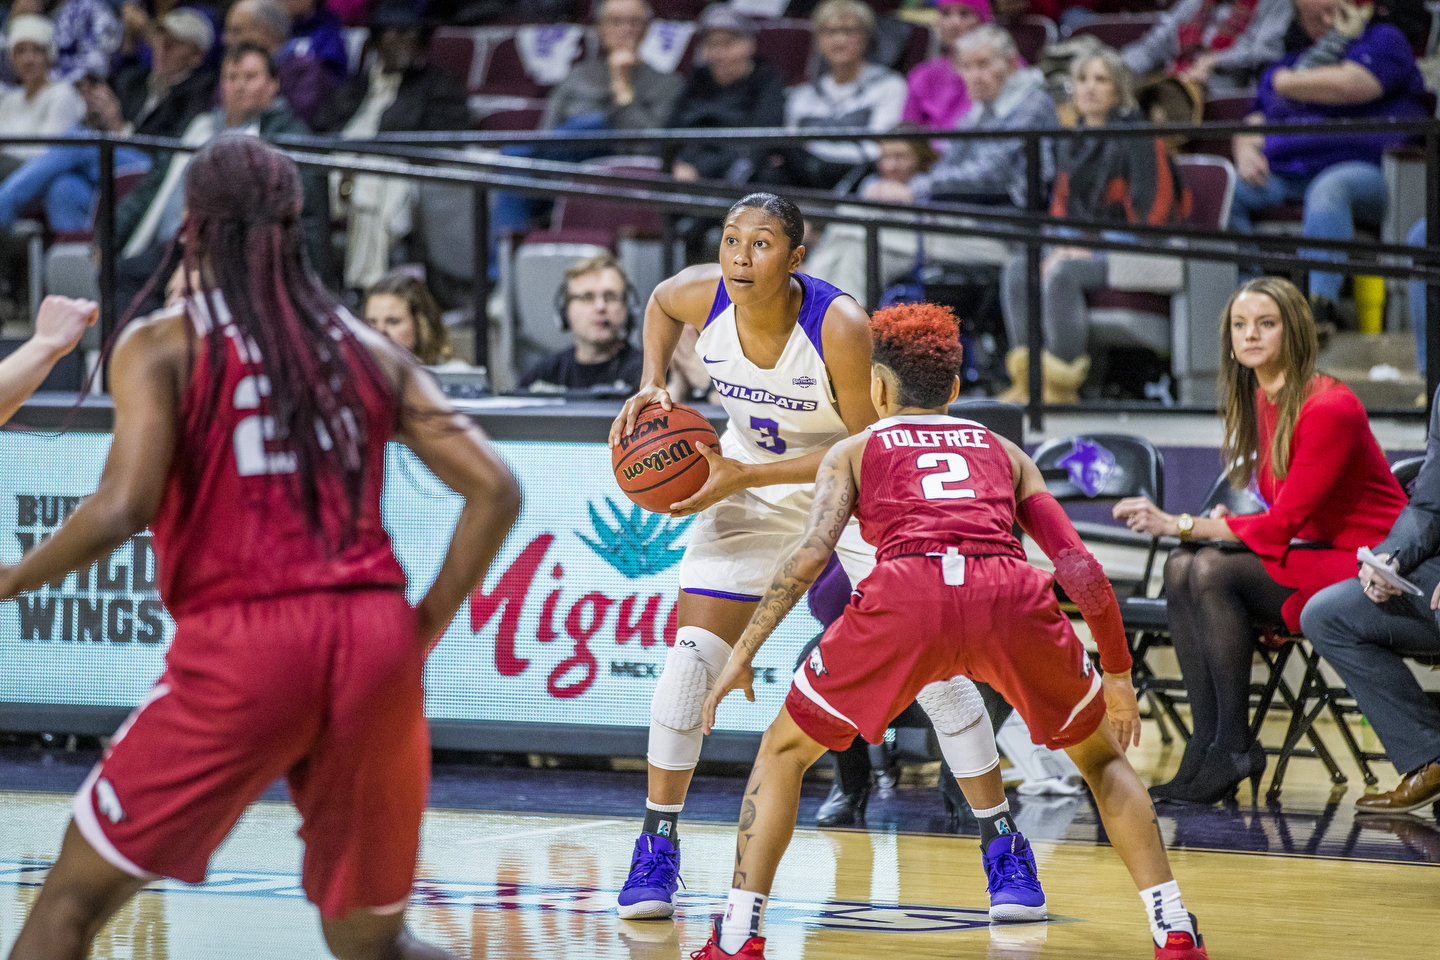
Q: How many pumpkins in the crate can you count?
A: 0